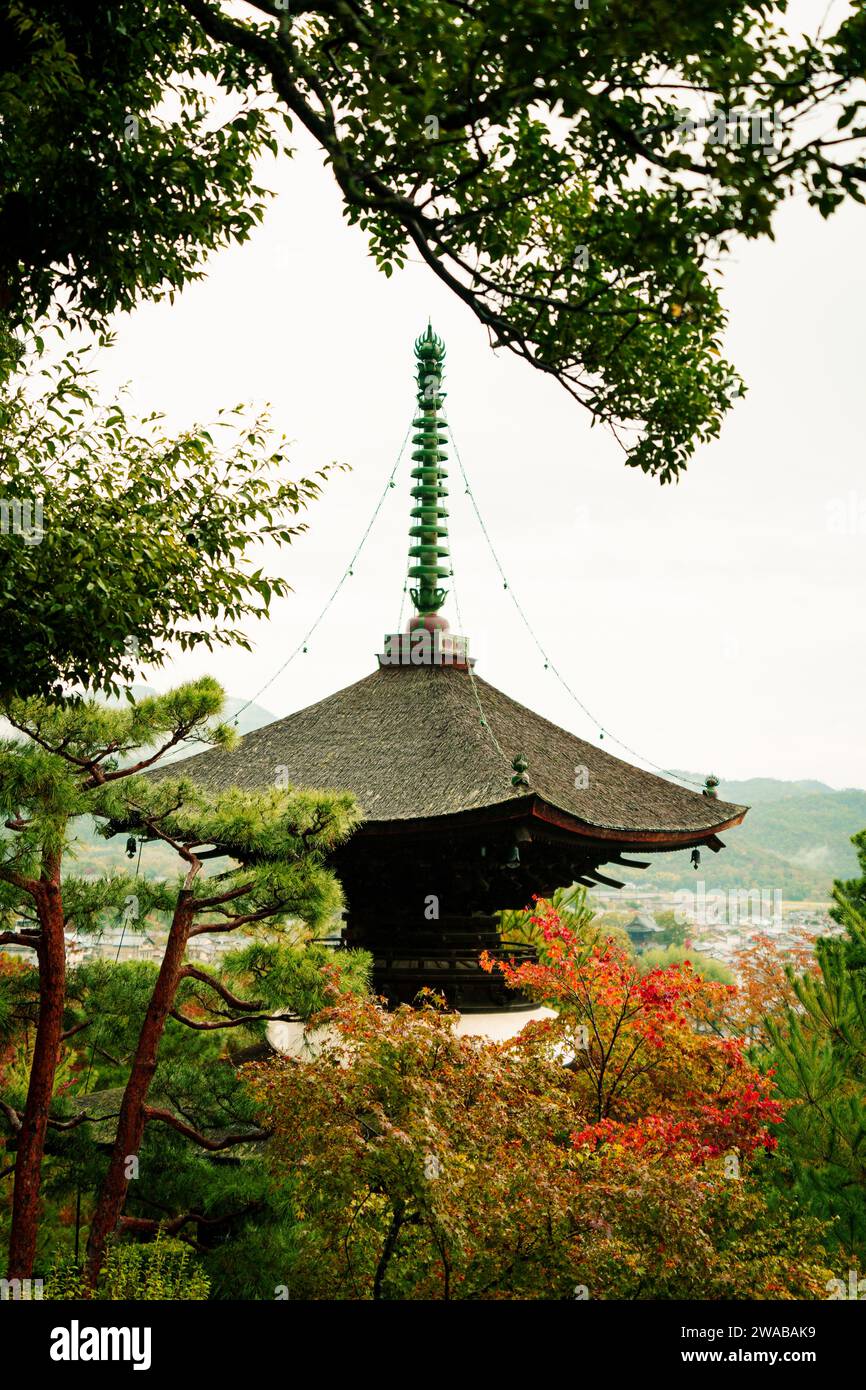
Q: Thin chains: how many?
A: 4